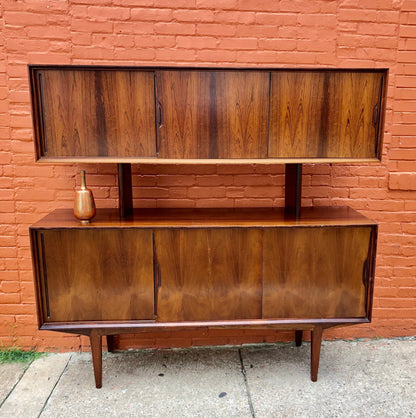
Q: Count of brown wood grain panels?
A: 6